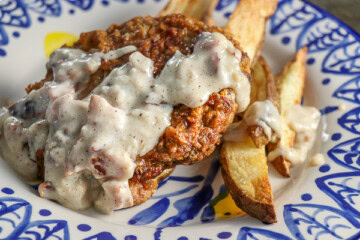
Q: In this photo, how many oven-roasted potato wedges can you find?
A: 5